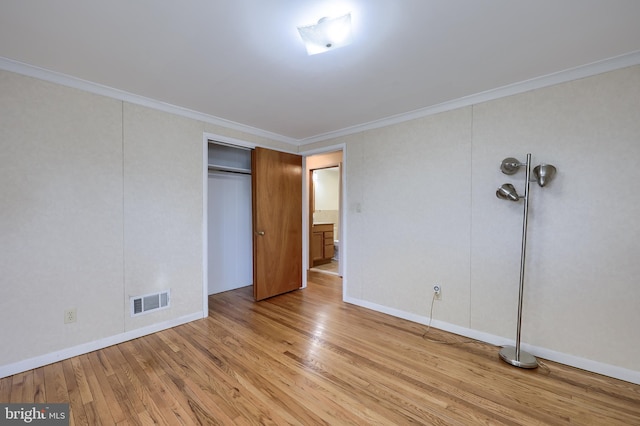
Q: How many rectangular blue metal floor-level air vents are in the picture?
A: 0